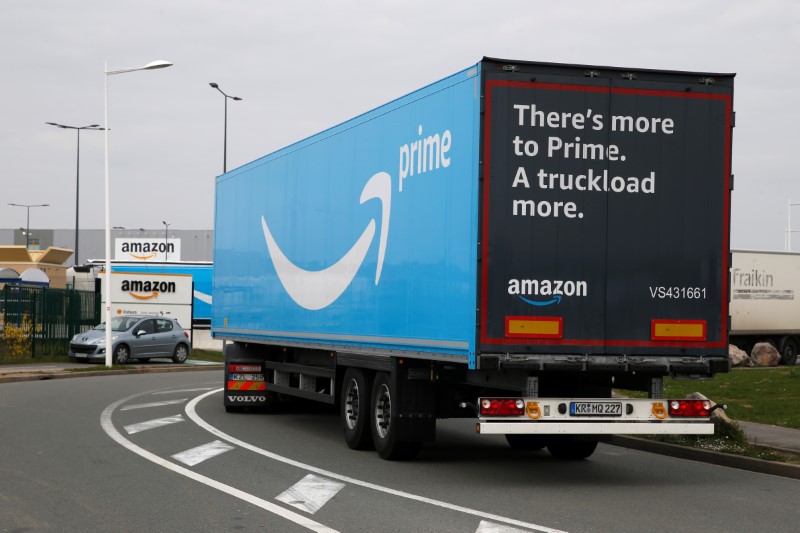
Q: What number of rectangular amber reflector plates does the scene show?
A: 2